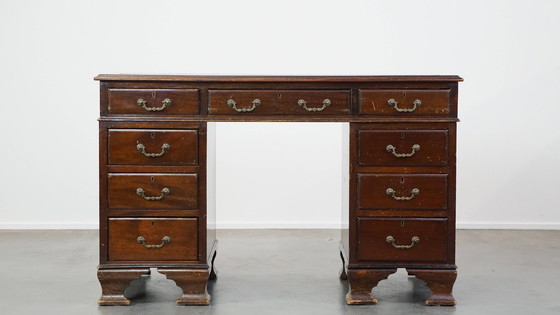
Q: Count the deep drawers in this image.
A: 2